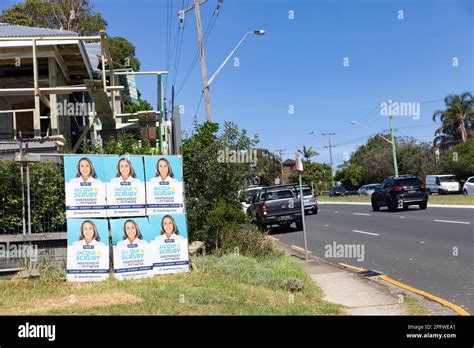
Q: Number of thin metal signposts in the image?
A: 1